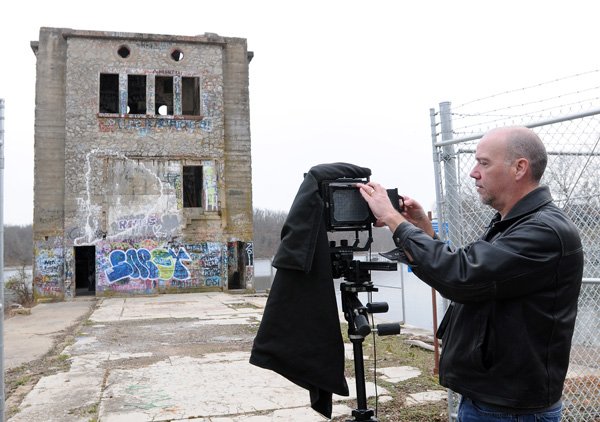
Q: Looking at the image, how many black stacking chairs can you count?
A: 0